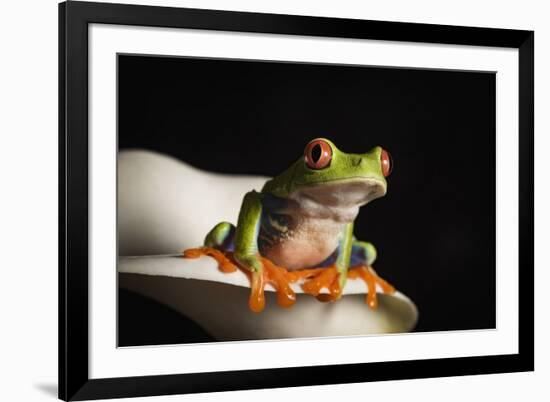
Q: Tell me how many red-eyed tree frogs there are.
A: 1